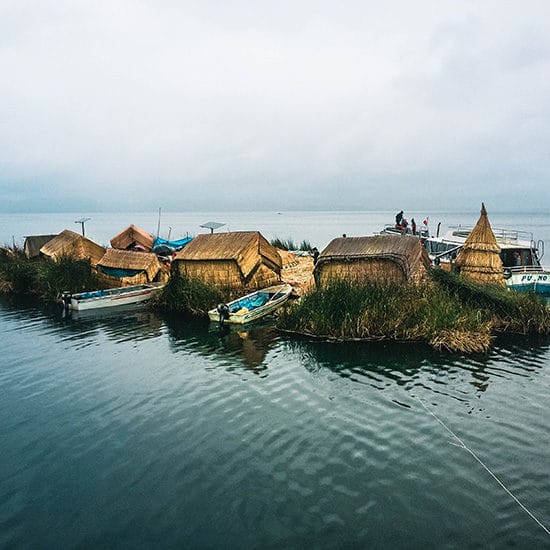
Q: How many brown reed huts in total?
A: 7